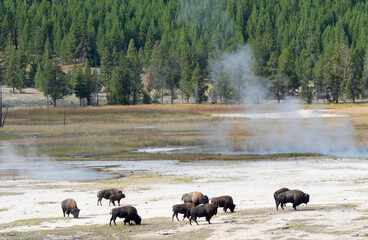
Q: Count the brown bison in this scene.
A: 10